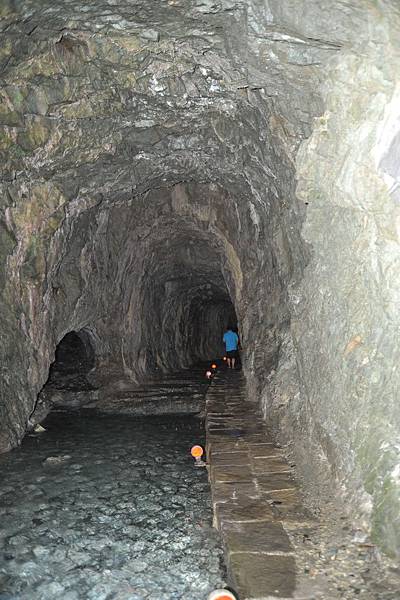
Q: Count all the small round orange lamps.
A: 5